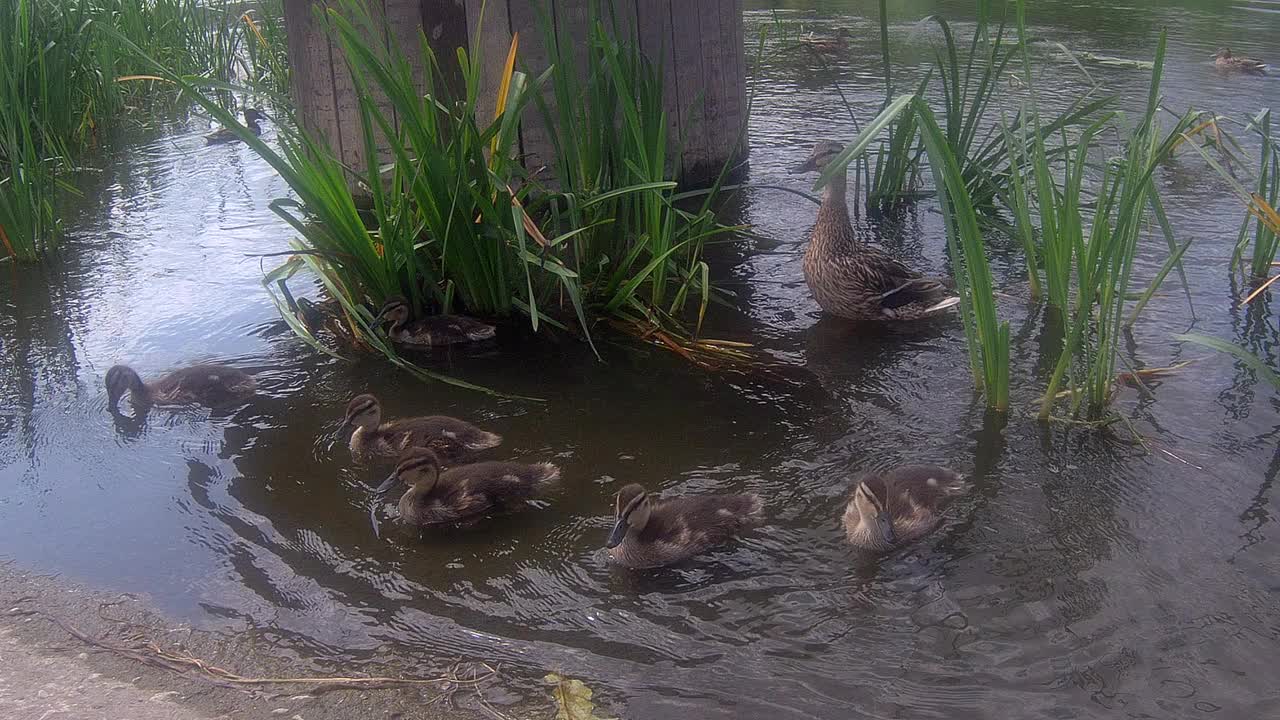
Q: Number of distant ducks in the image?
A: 3